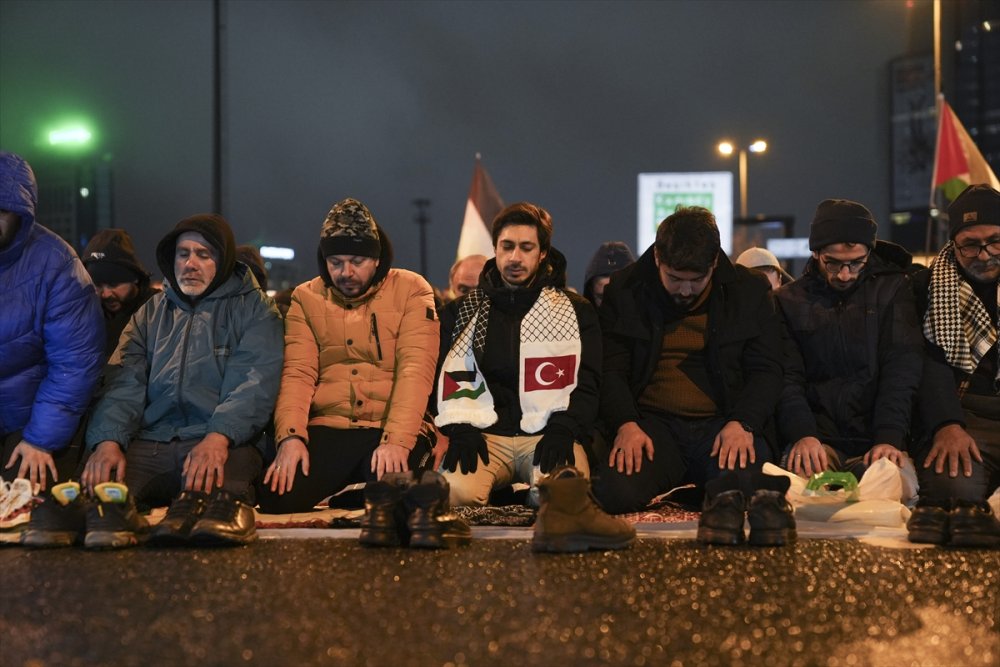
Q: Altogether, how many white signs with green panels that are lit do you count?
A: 1